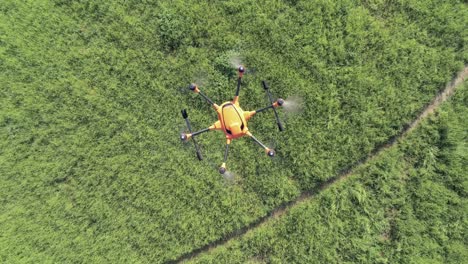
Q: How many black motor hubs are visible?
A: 6